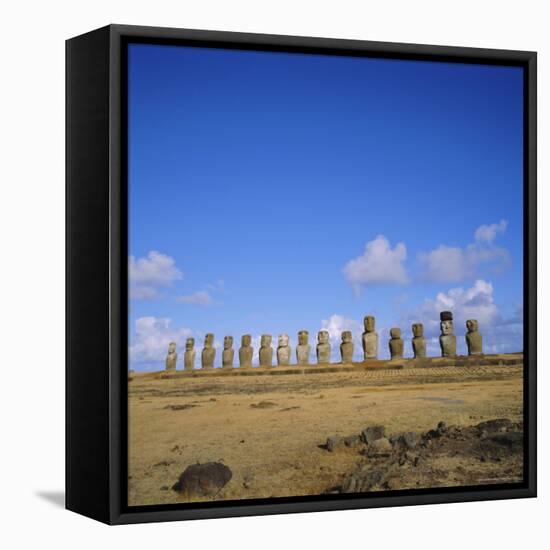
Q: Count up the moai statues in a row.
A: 15